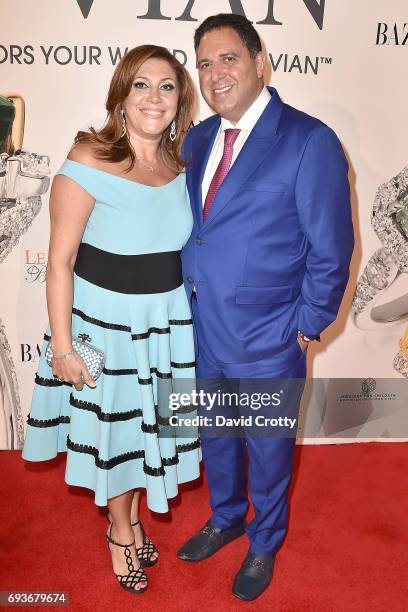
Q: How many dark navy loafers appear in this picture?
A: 2